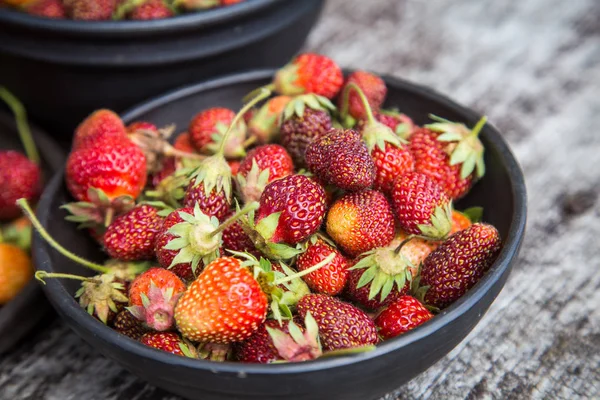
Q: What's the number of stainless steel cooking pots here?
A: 0